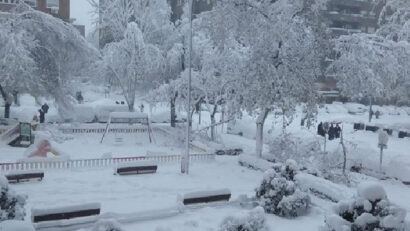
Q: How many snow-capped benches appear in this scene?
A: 4